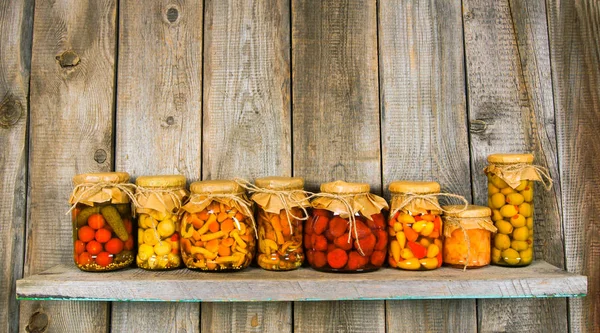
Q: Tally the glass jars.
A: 8